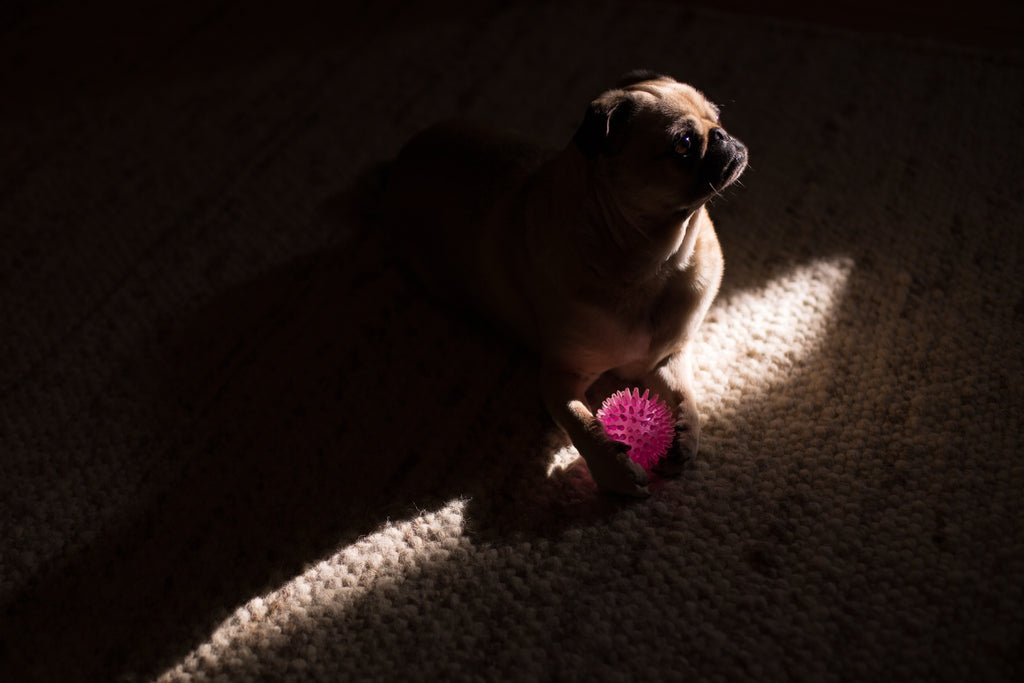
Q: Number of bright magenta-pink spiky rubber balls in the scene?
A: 1